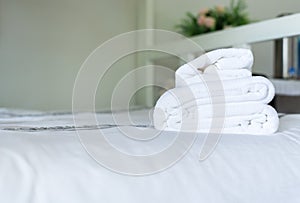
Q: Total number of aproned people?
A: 0